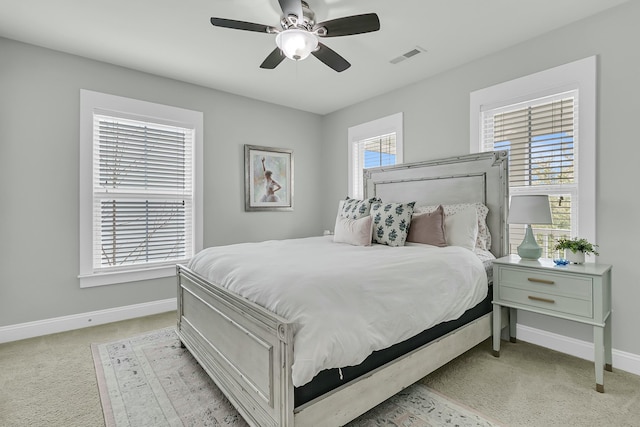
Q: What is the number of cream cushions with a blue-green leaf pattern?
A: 2